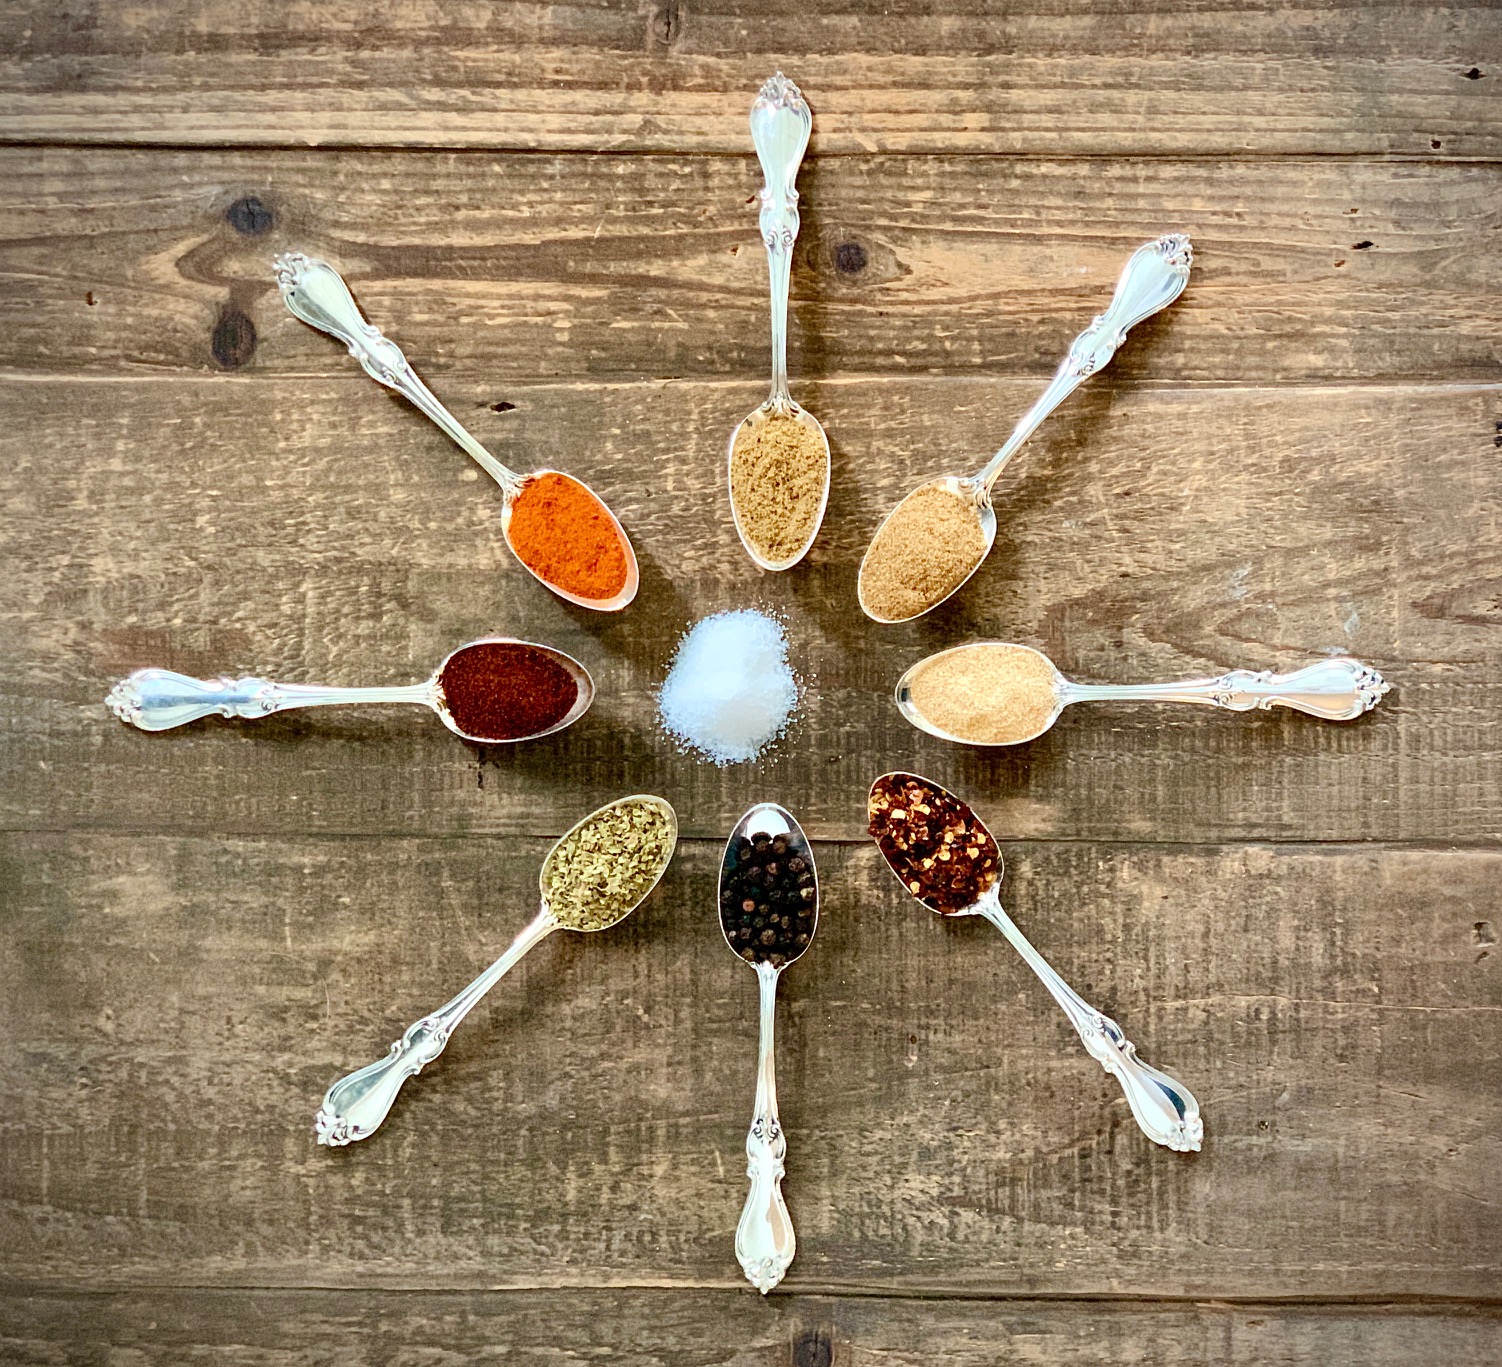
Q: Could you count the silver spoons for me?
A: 8